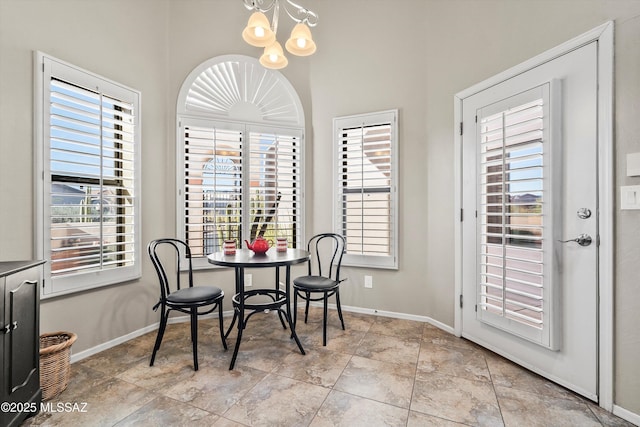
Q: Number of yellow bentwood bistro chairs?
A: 0